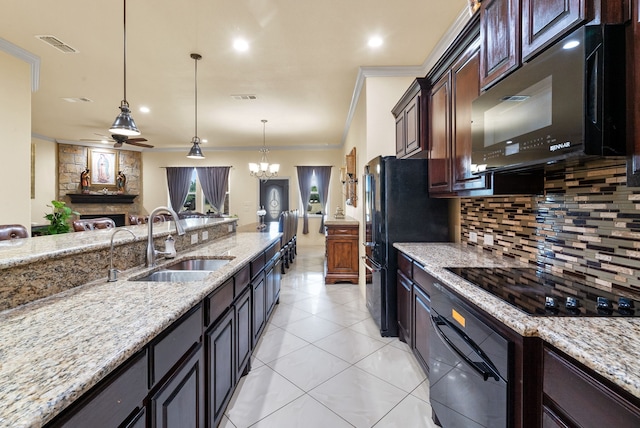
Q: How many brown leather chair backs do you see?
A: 3